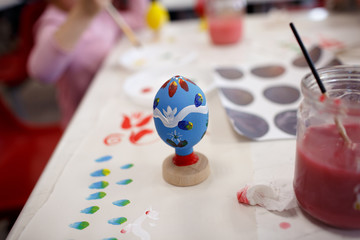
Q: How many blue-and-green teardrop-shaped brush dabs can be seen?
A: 11